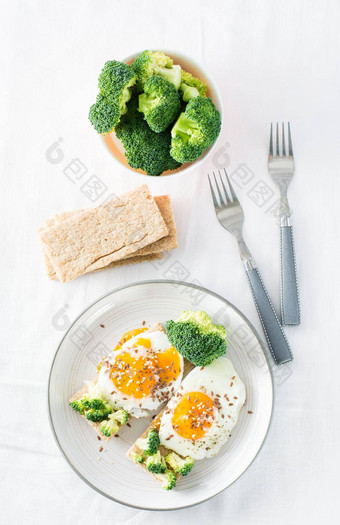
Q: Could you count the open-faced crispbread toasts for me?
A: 2